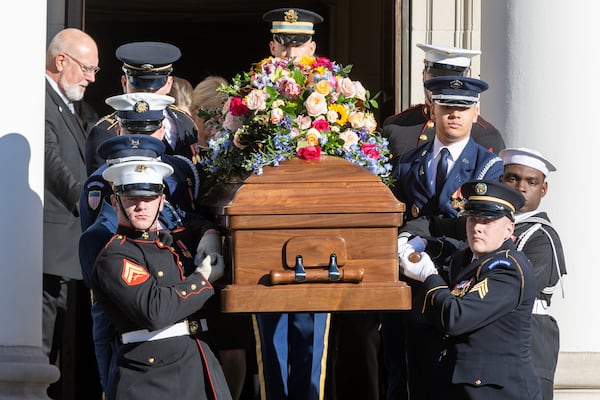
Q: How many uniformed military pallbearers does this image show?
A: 9